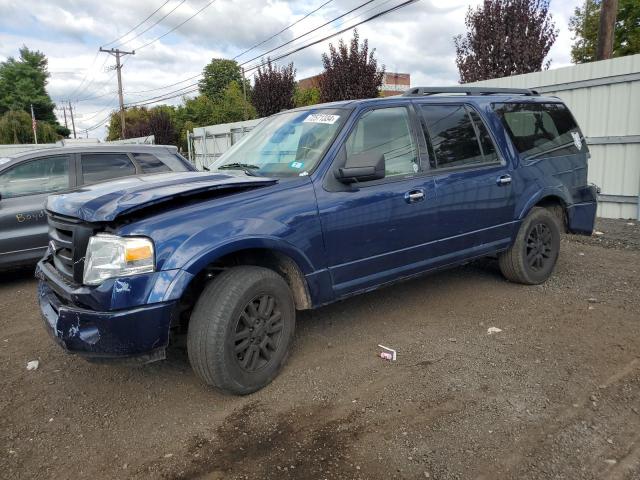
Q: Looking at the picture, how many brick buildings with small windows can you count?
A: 1